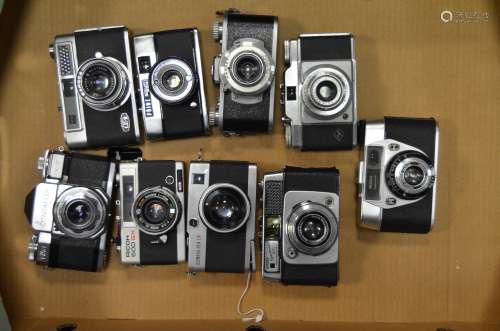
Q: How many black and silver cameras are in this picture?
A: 9